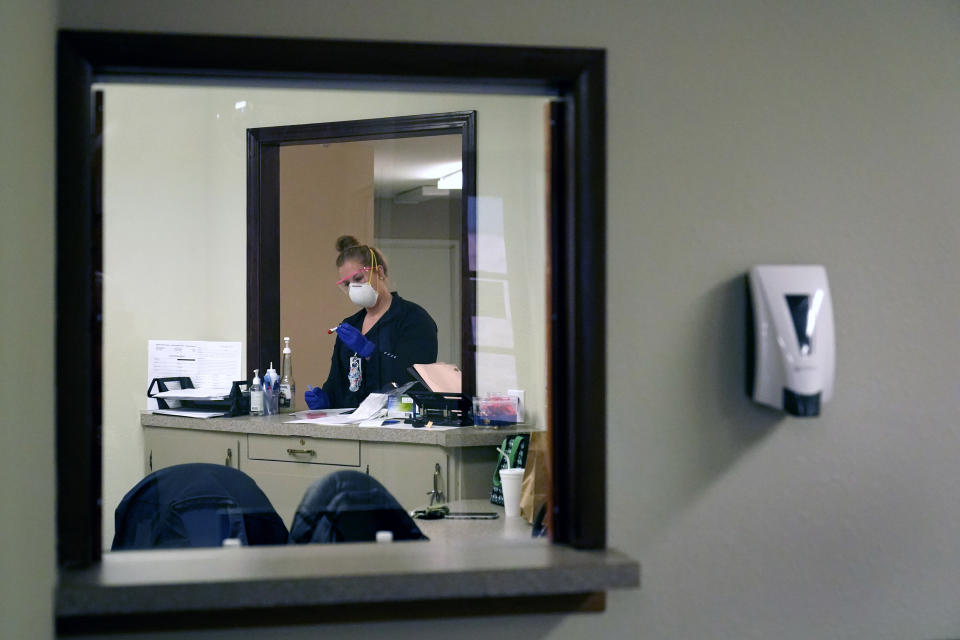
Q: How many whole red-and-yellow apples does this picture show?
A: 0